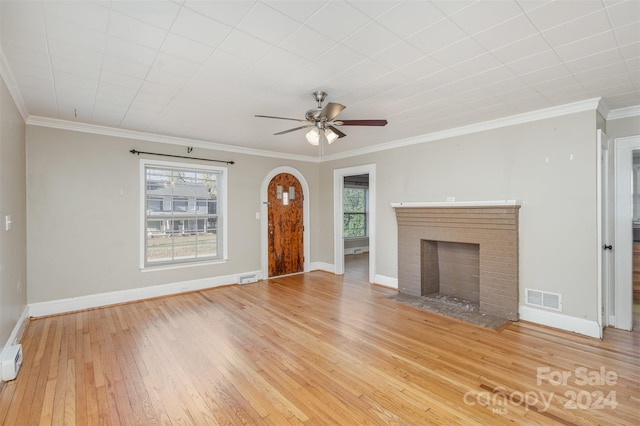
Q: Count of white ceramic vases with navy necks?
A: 0